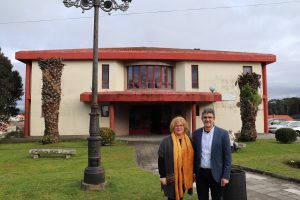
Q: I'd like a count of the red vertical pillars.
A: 4